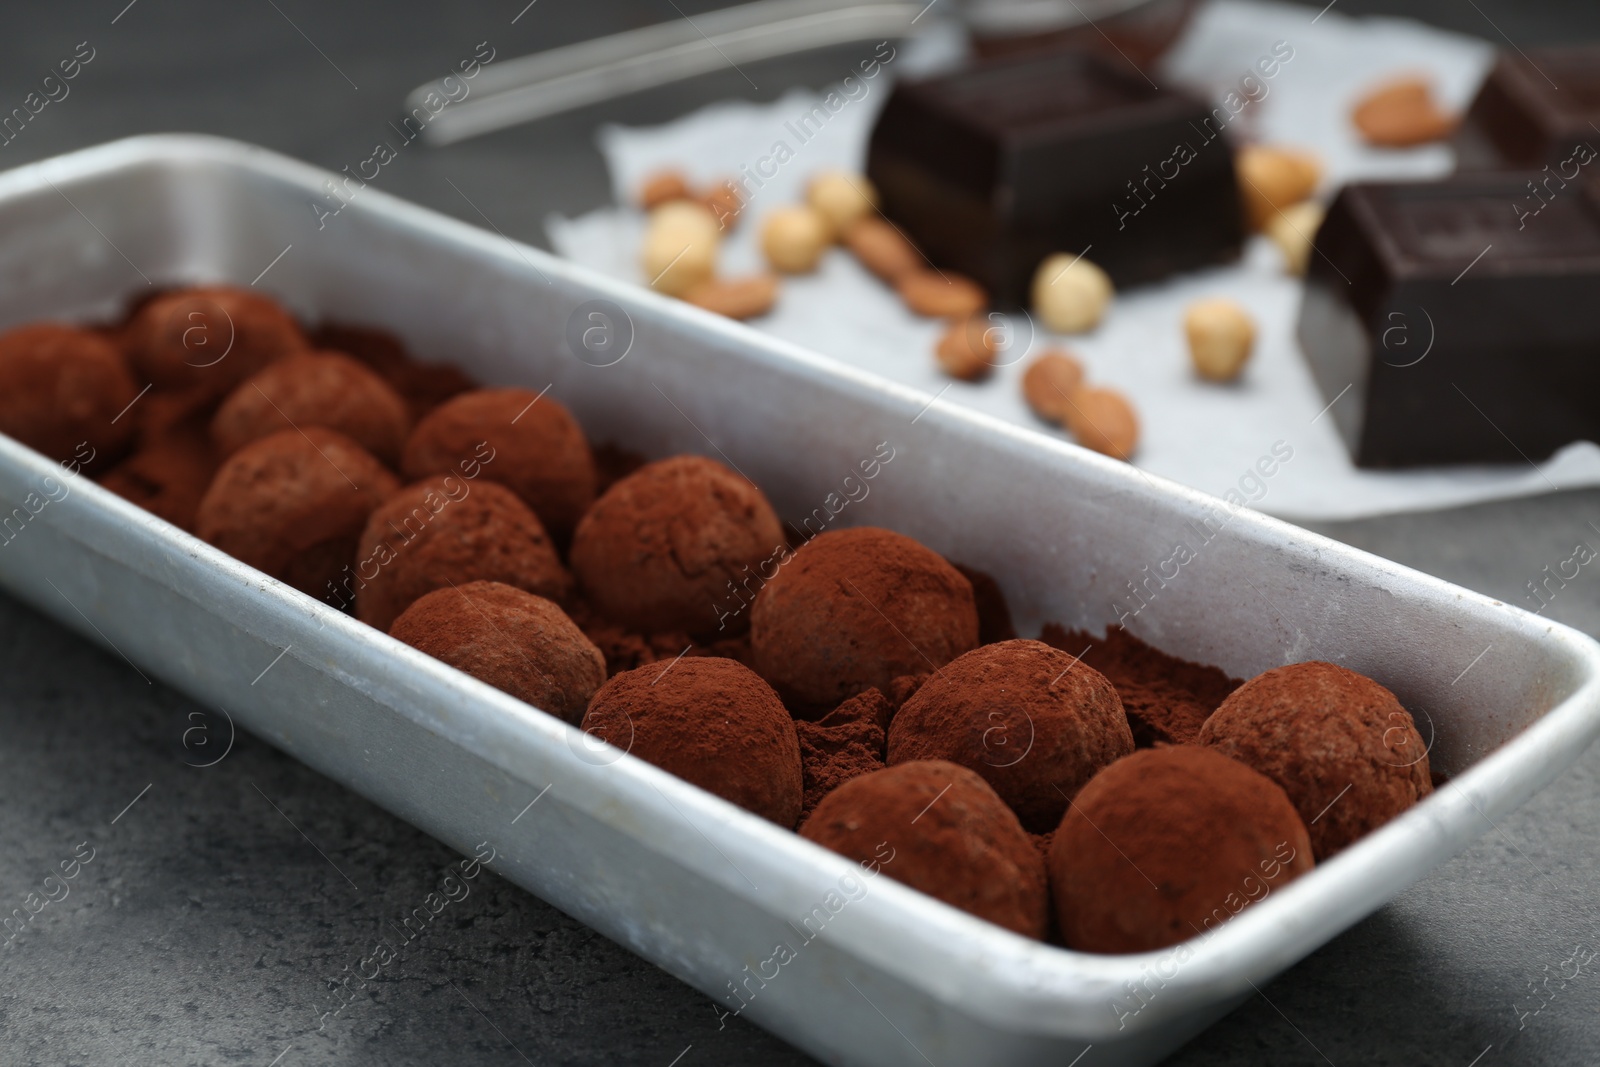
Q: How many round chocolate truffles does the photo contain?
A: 14